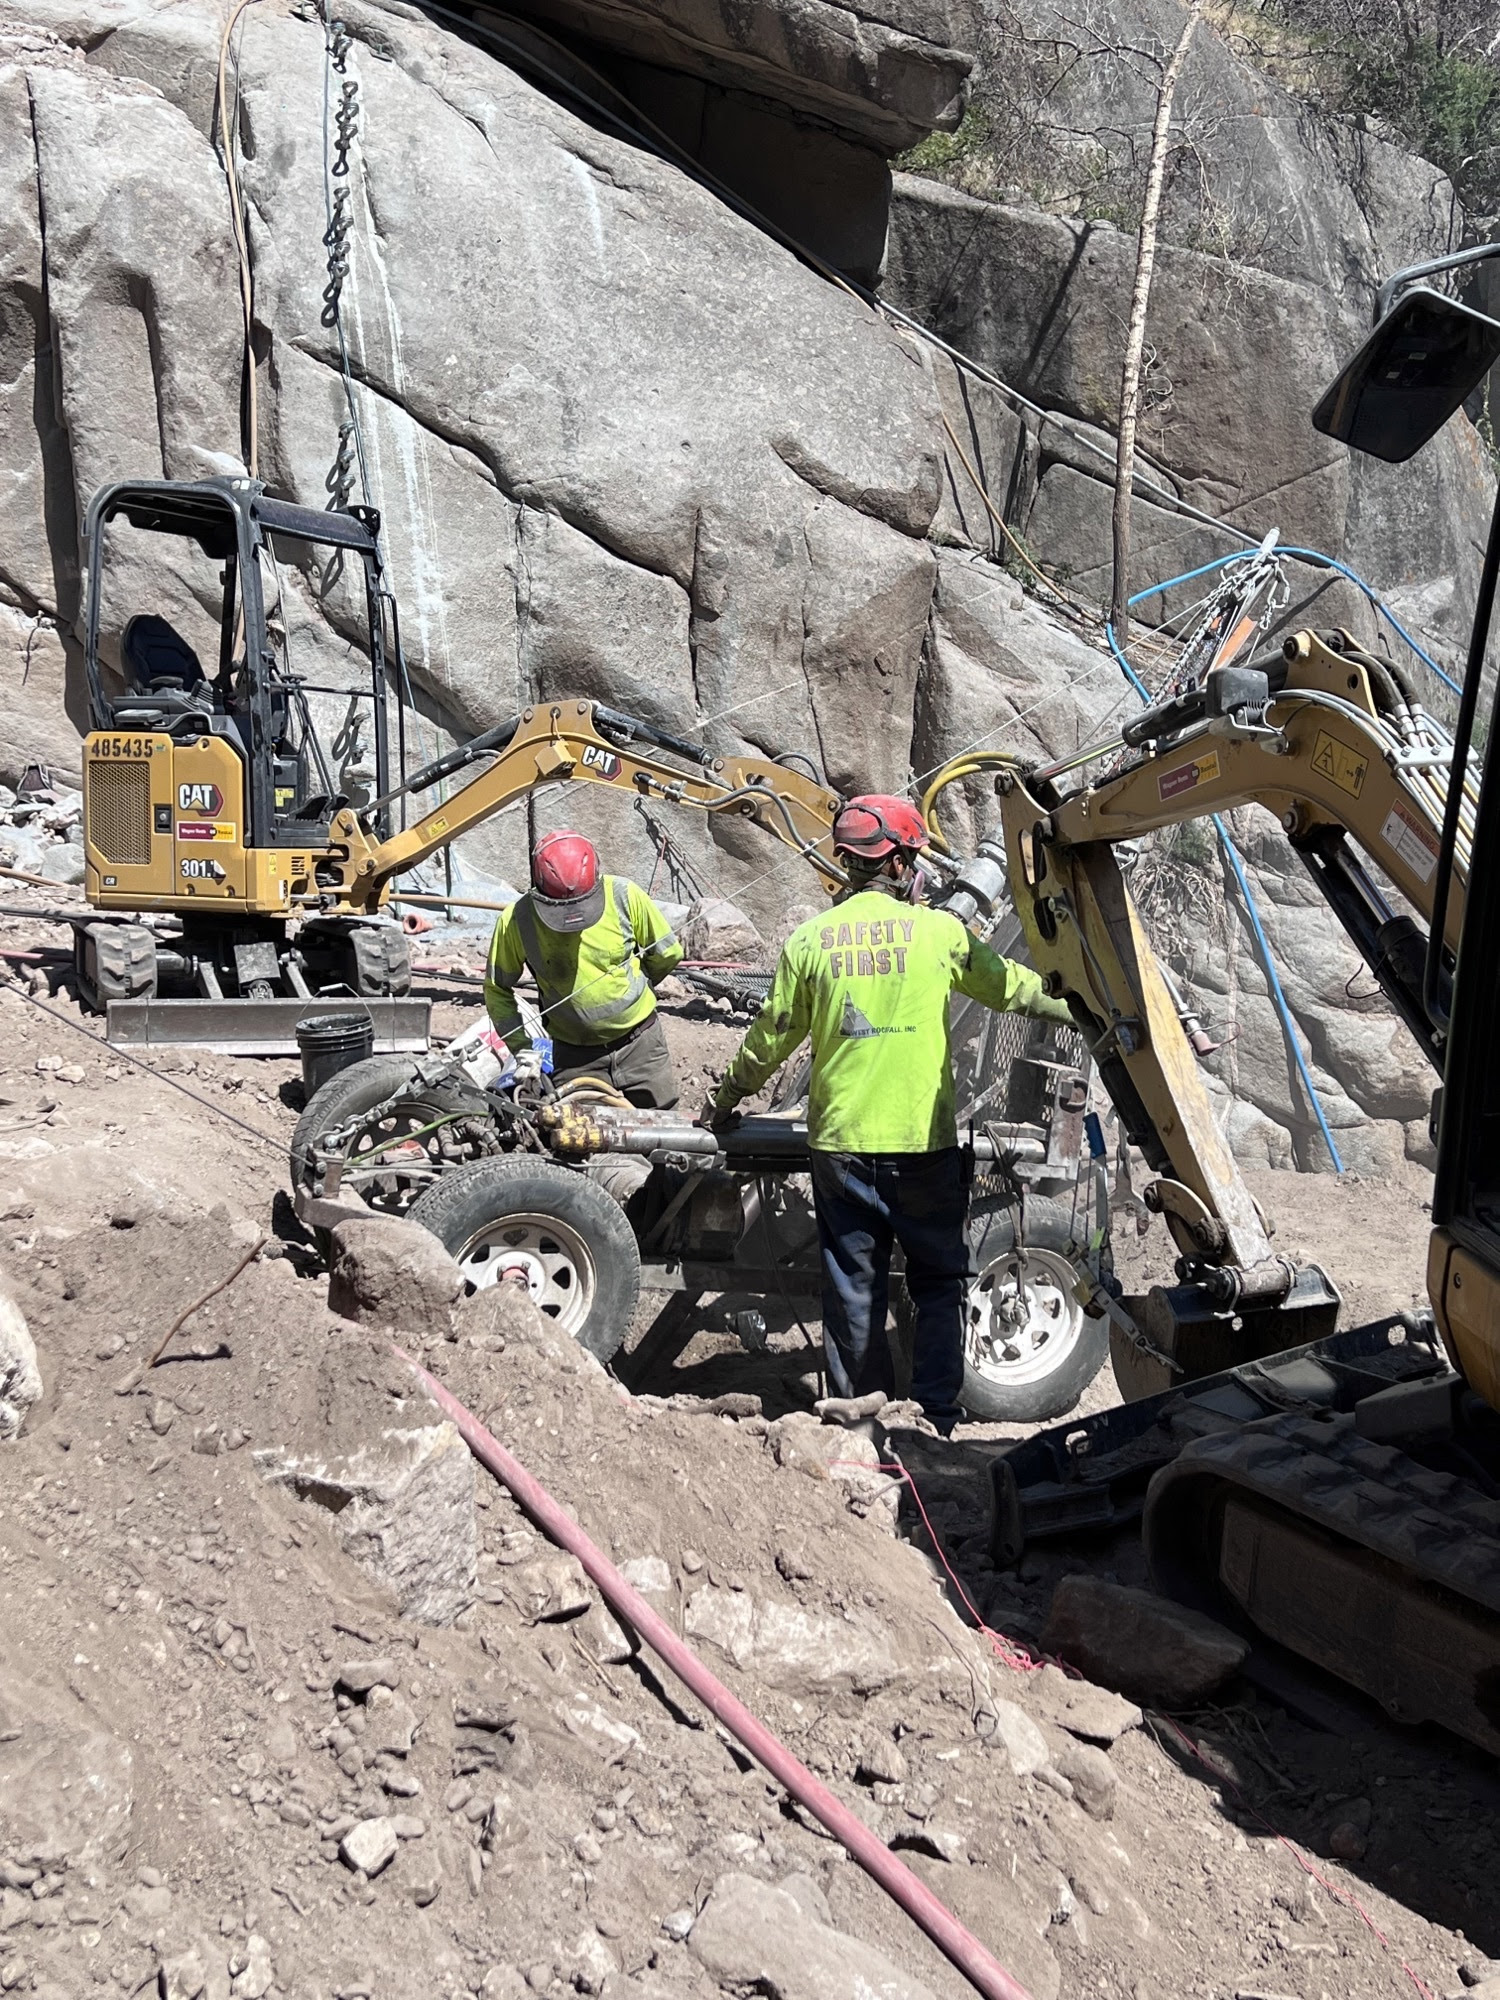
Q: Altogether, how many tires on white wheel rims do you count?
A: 2